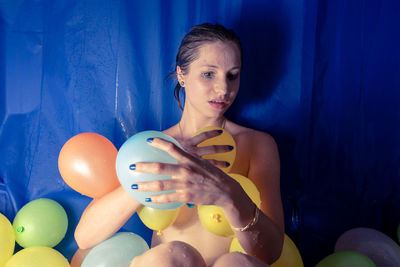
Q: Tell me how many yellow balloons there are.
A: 6